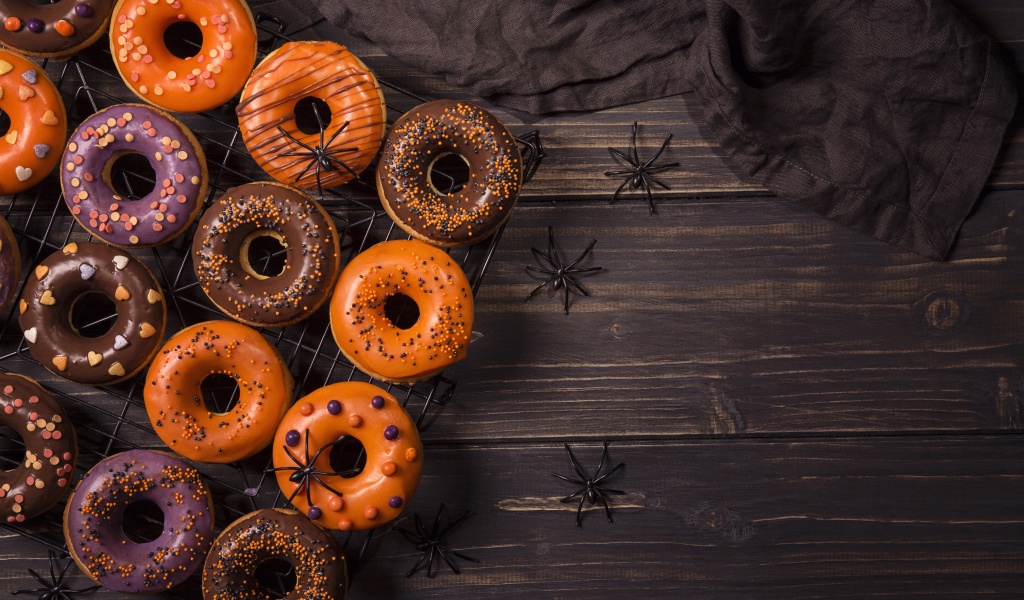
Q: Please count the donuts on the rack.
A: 15